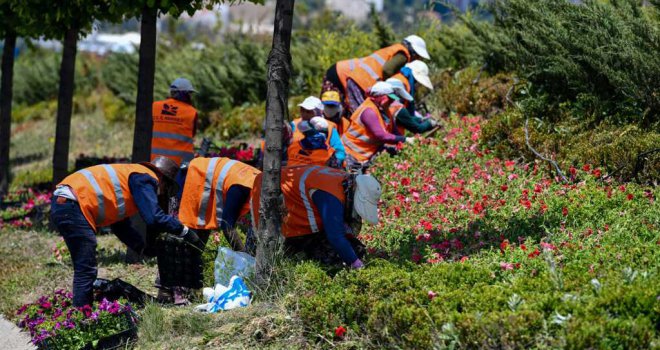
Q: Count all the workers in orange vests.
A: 11